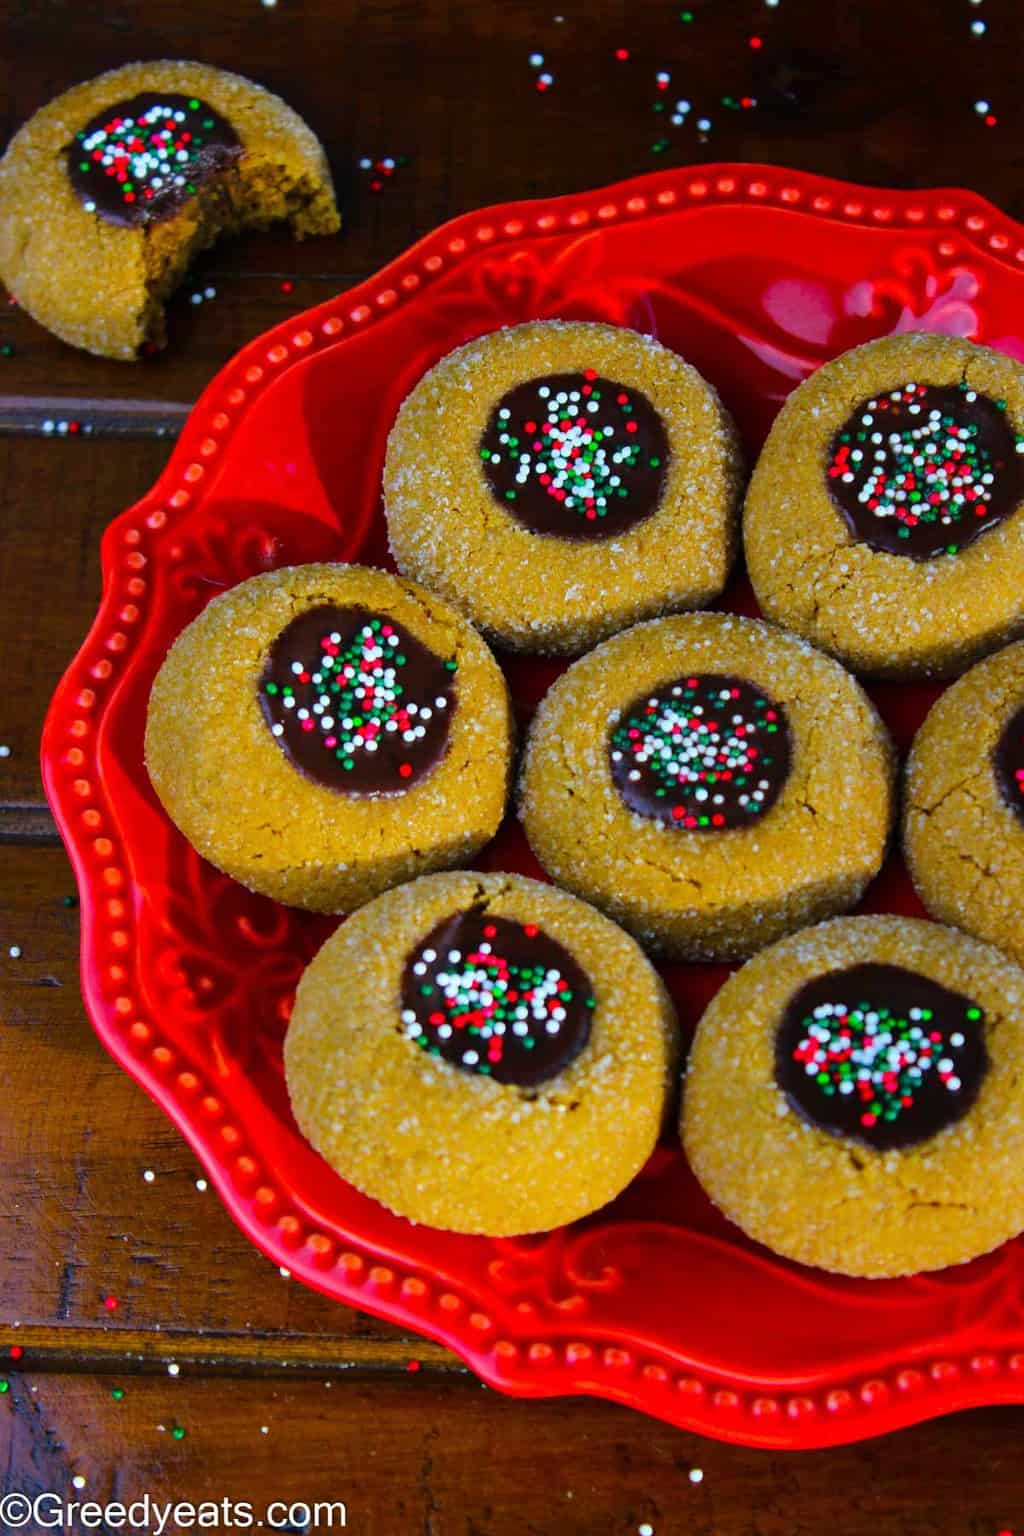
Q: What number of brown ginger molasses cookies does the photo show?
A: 8